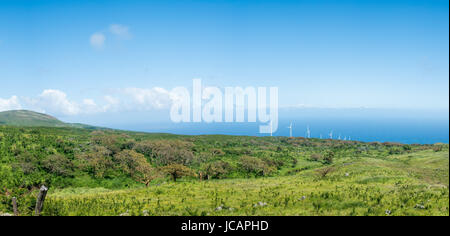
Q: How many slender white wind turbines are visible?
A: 8